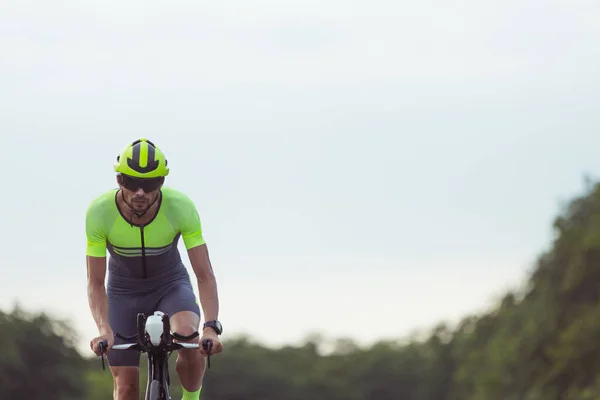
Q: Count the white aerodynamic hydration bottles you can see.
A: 1